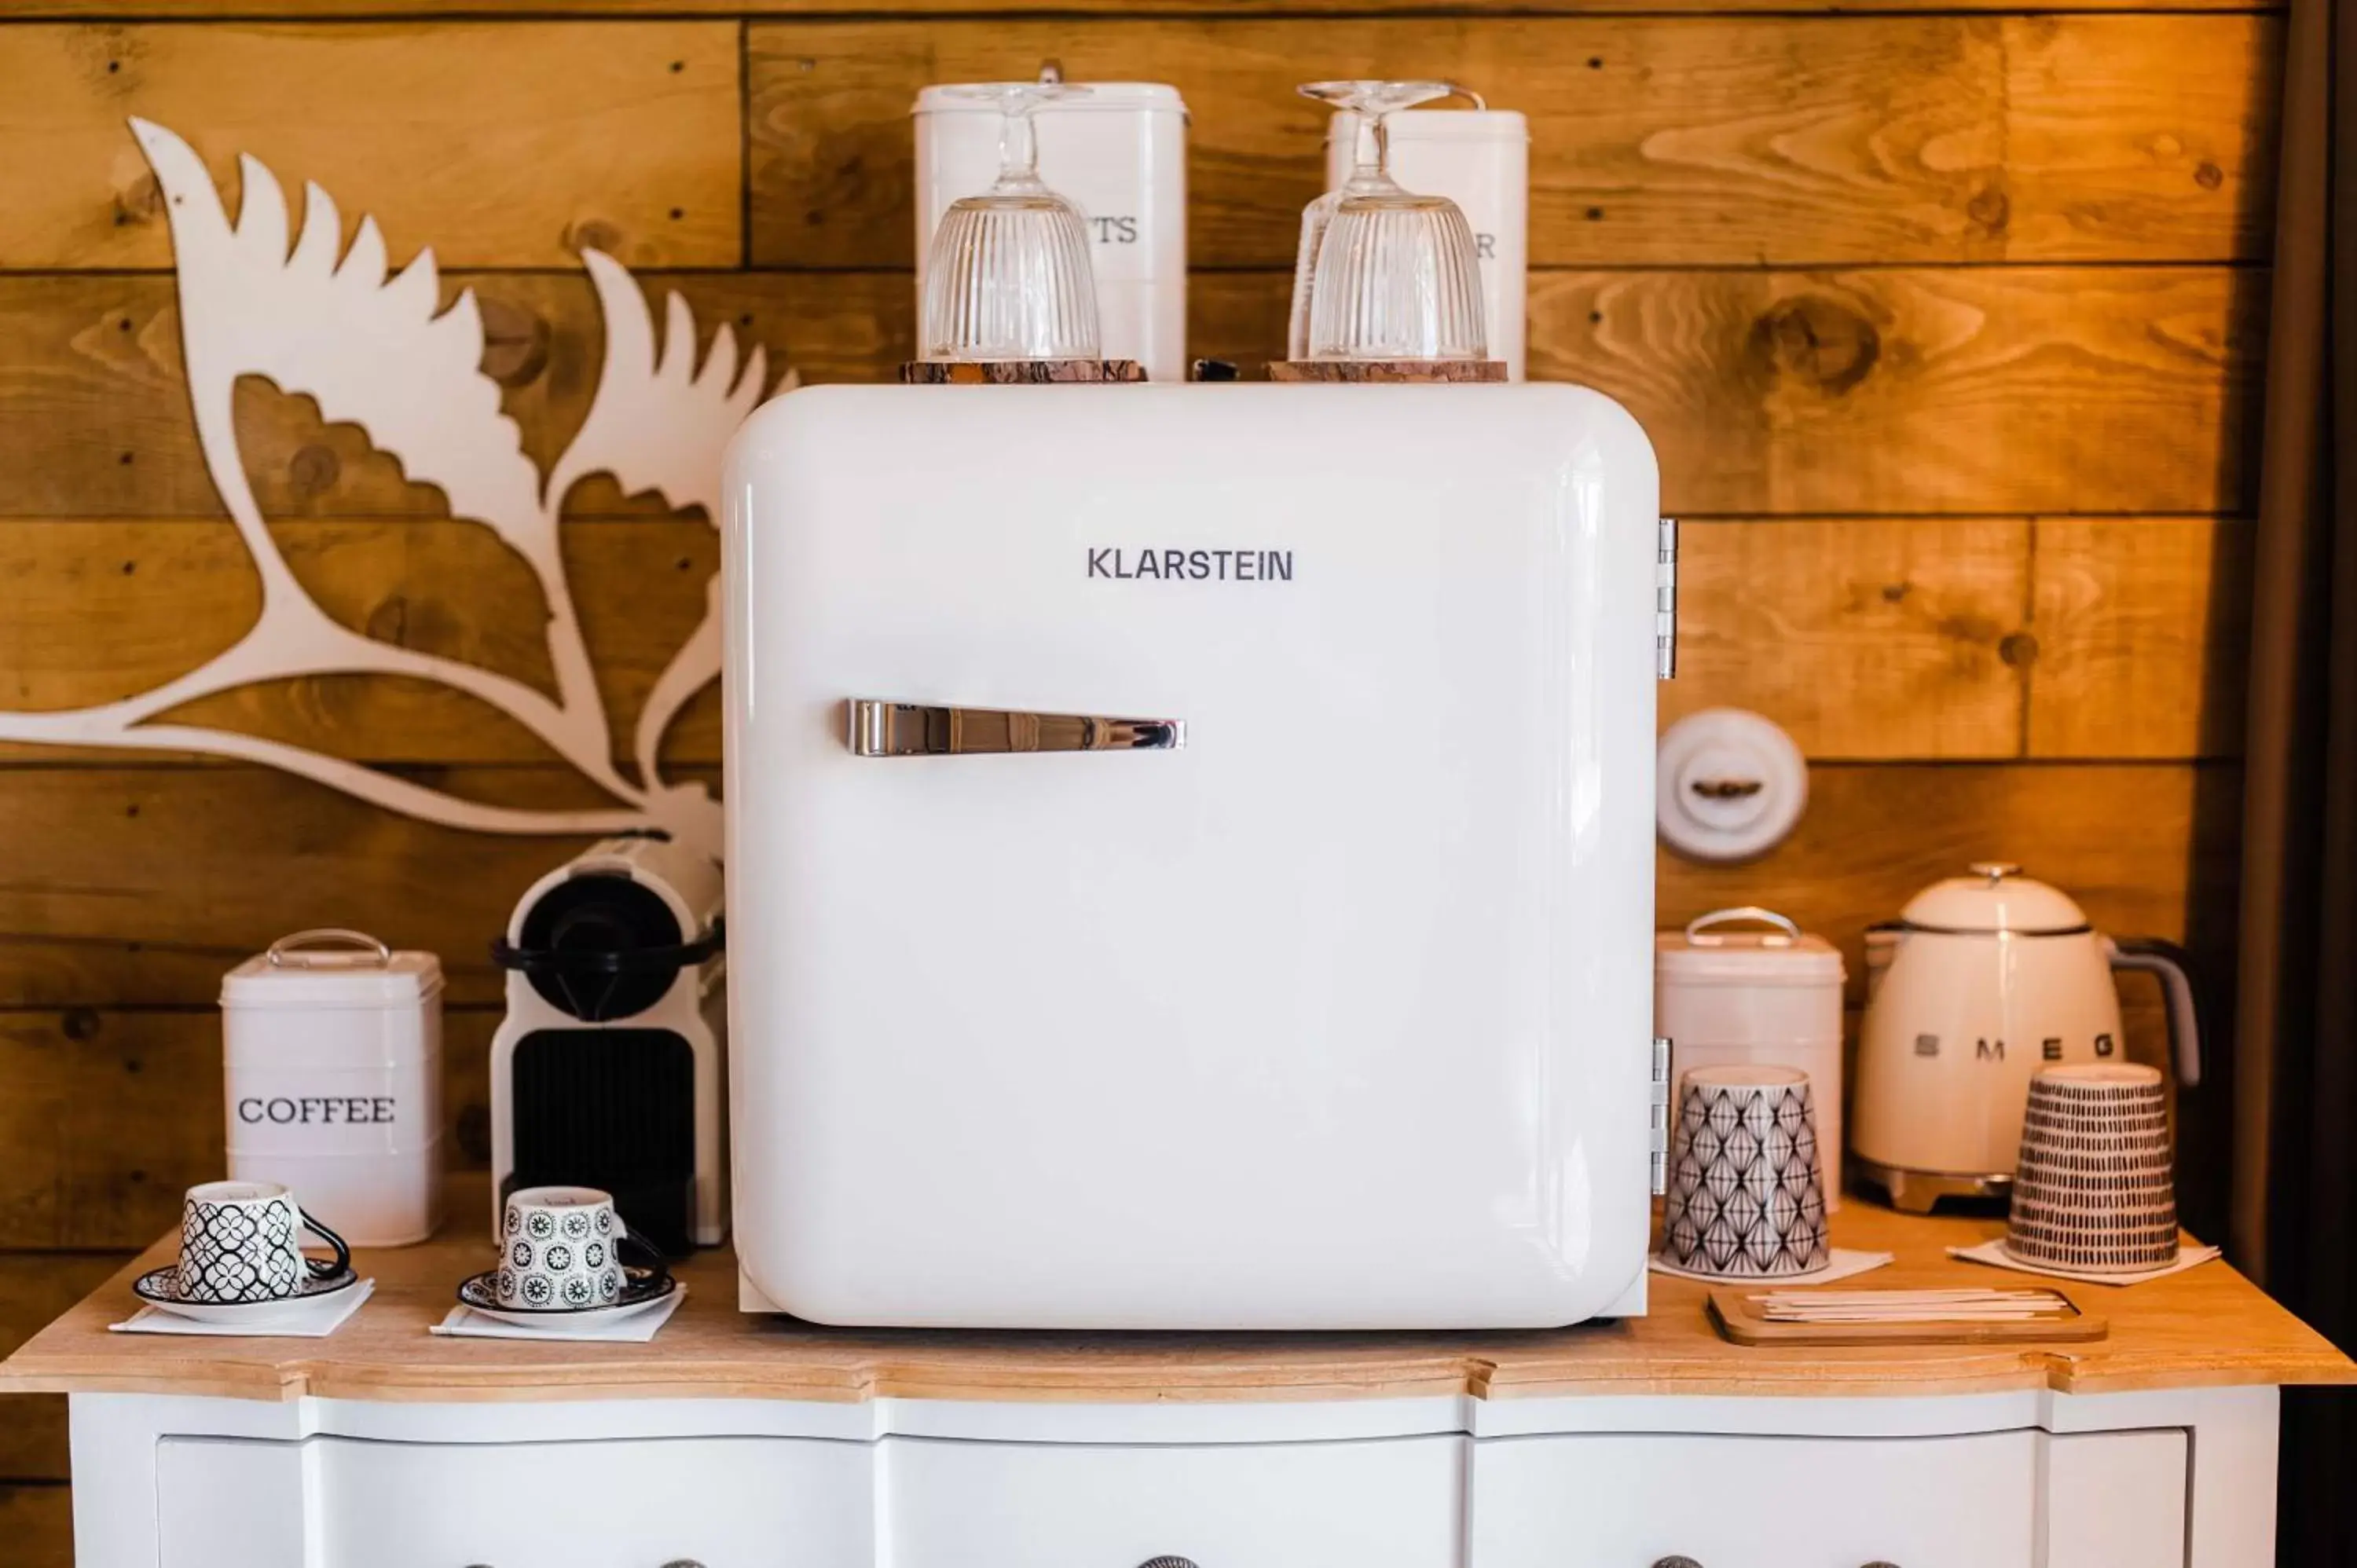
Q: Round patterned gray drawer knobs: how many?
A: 5